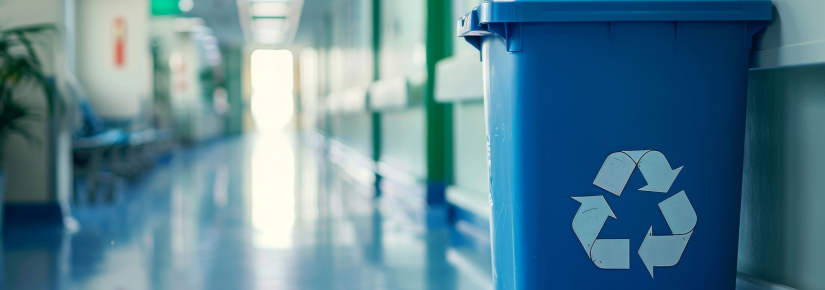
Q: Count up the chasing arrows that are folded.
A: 3